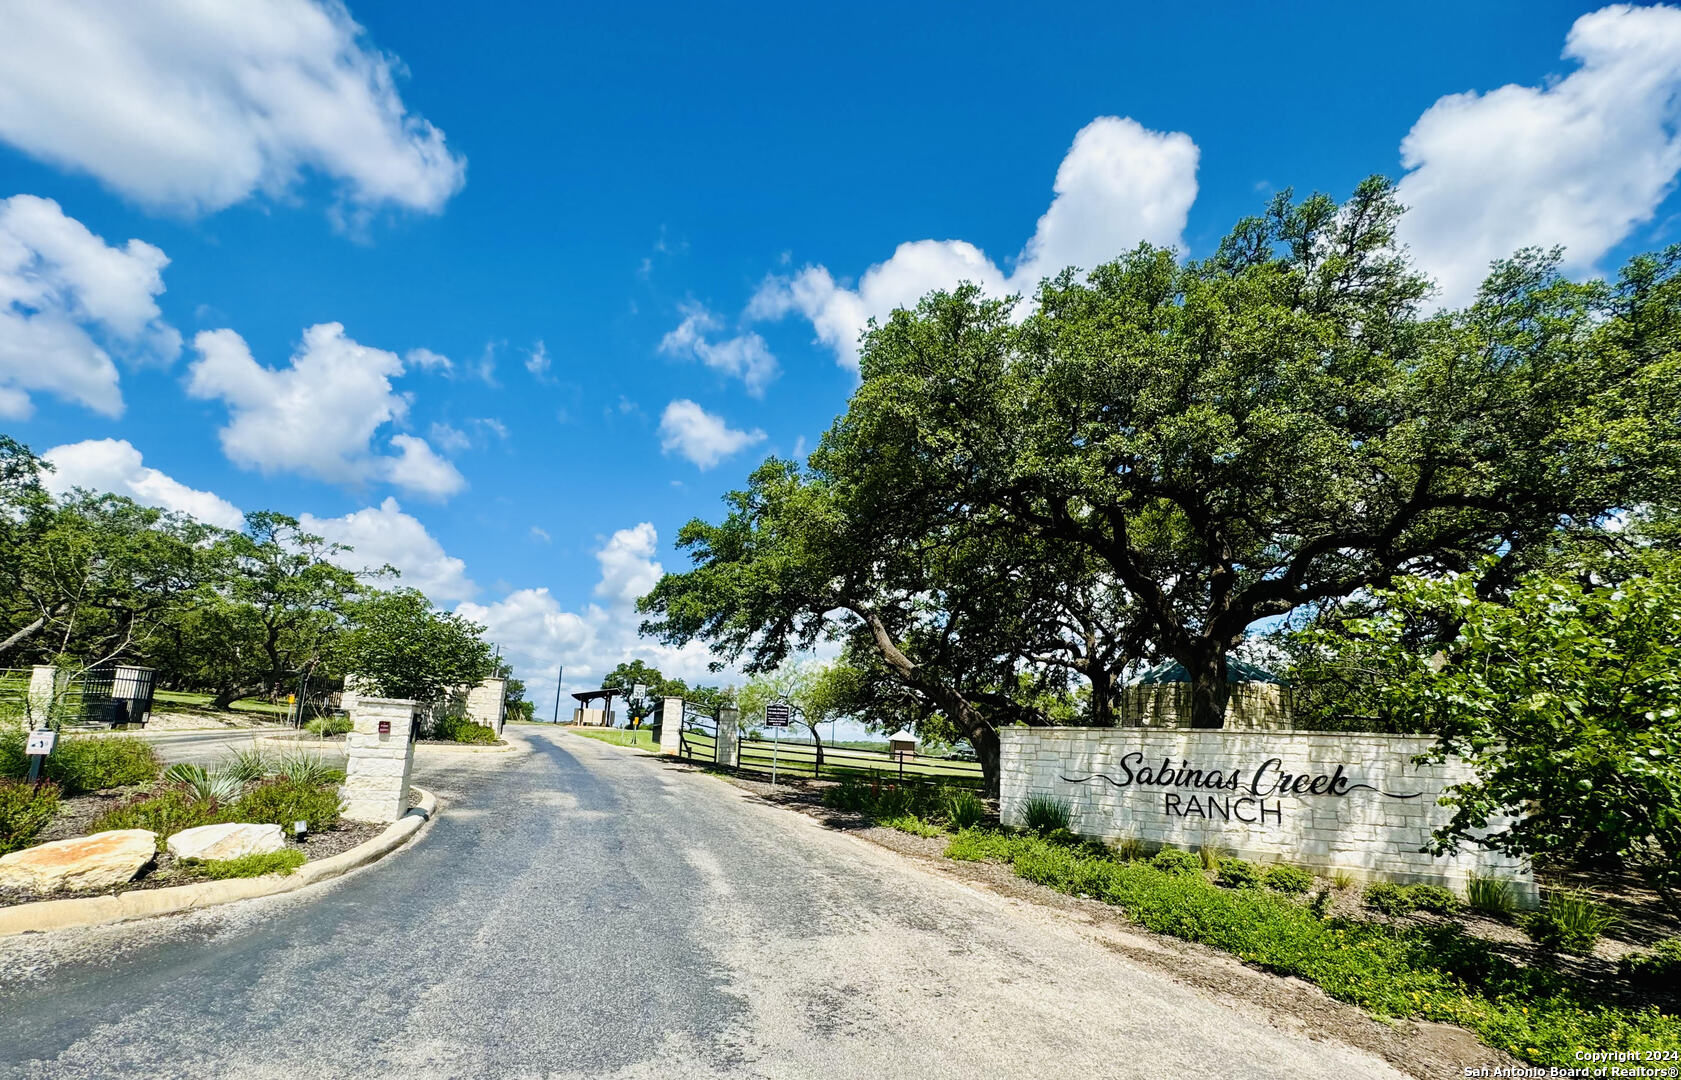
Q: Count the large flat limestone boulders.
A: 2